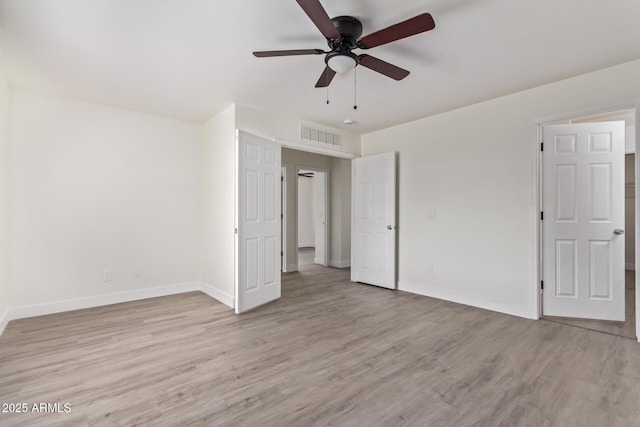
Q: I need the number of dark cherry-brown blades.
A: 5